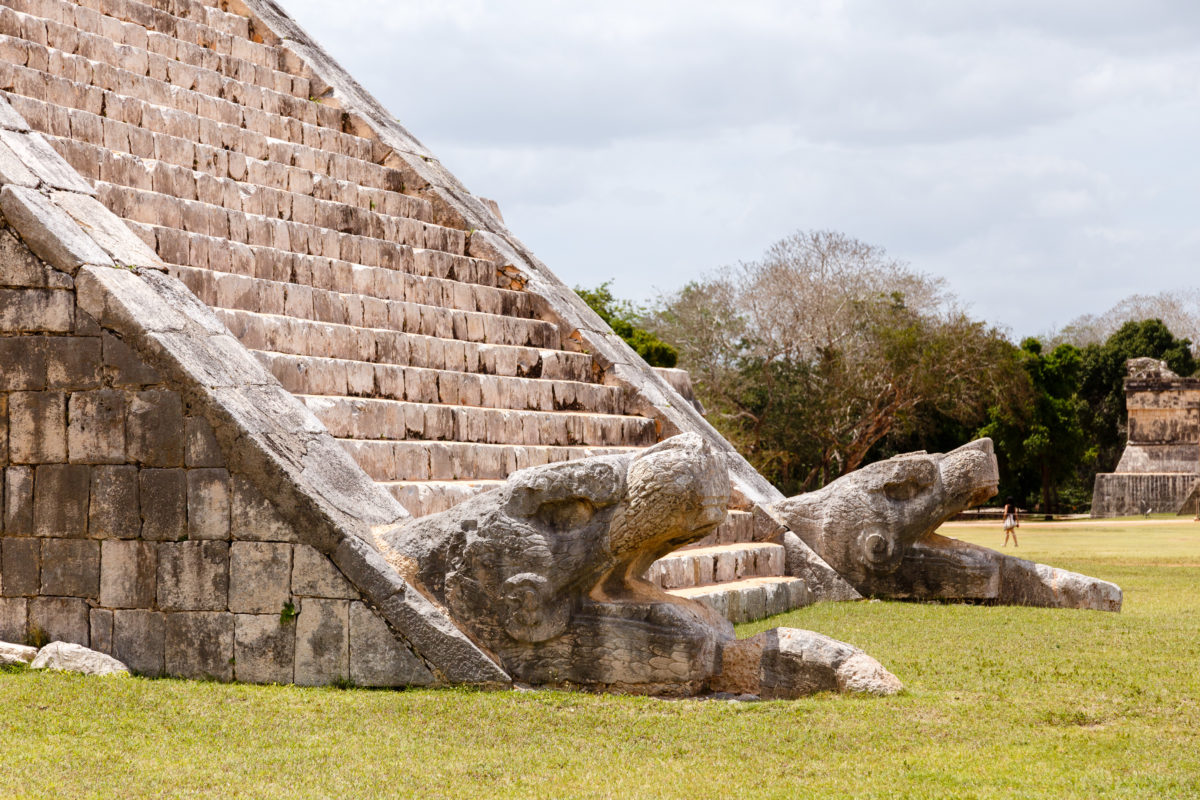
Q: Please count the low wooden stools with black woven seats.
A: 0